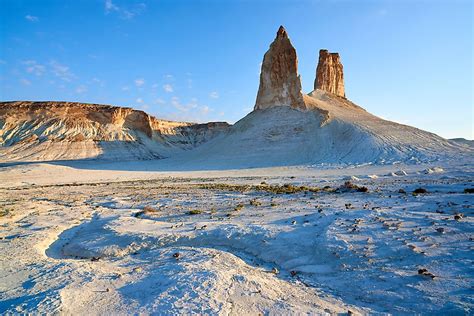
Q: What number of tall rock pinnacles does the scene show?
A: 2